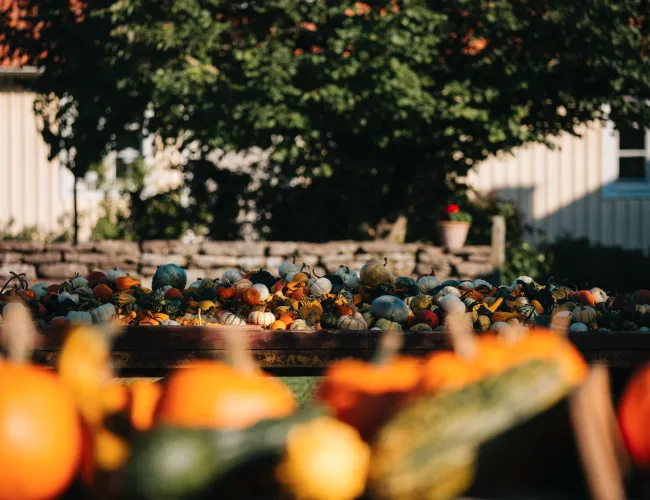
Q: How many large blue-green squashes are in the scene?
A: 2